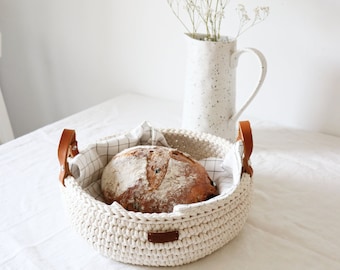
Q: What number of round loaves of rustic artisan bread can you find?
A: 1